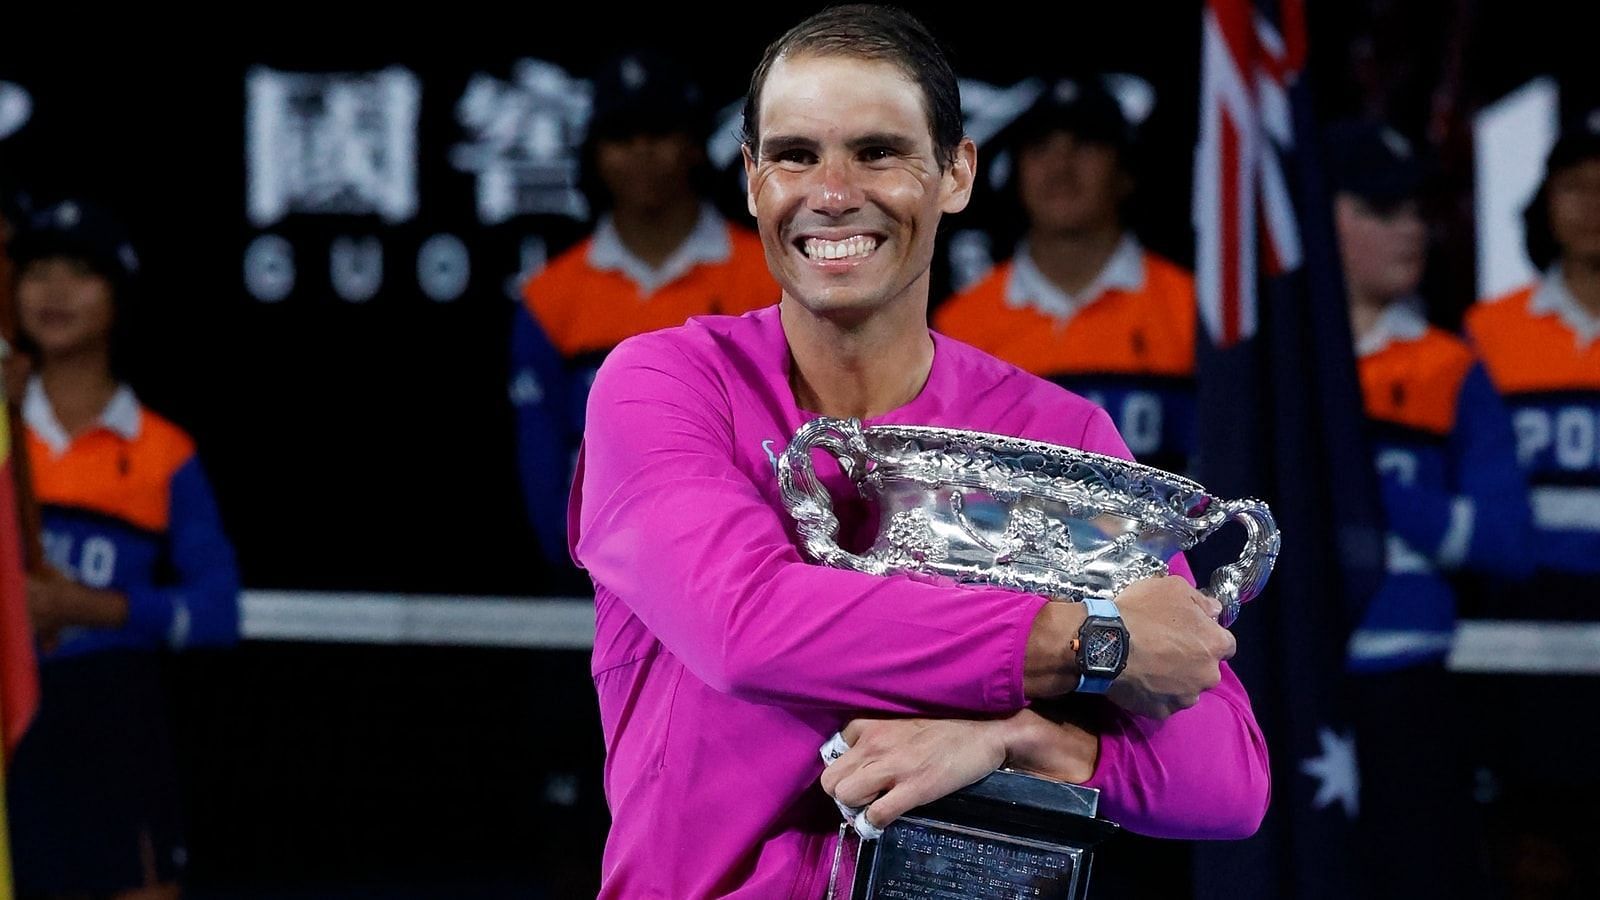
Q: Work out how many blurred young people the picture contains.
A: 5